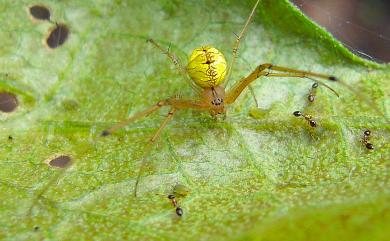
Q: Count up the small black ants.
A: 4